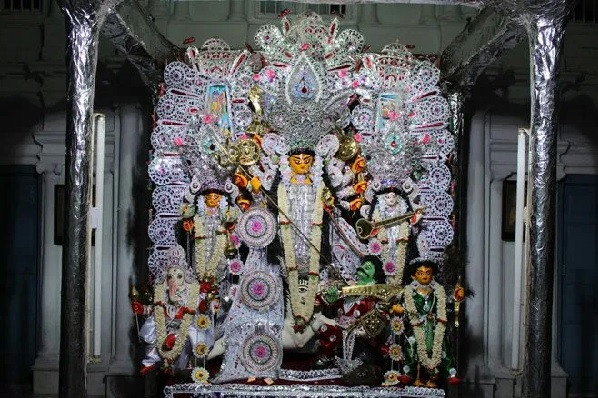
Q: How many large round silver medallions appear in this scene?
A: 3